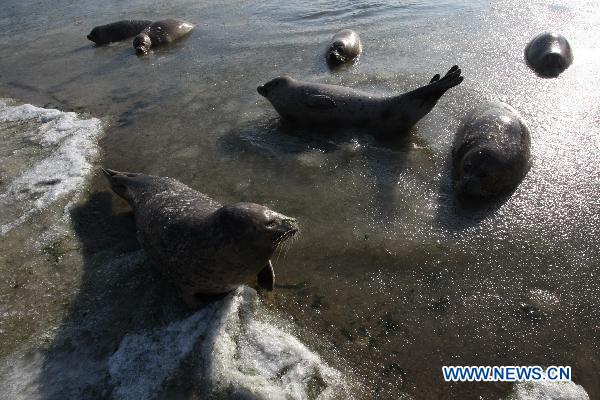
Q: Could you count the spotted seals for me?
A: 7